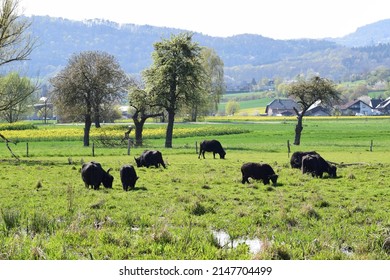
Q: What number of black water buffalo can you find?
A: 7